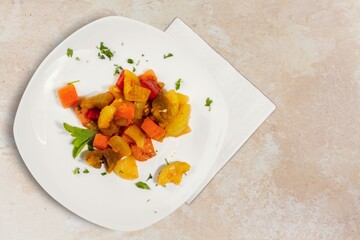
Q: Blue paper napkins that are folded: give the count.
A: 0